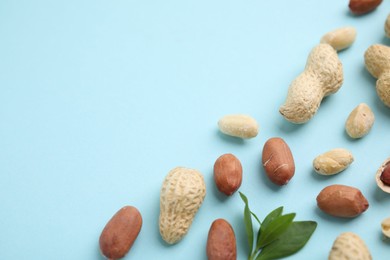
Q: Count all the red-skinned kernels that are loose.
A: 6